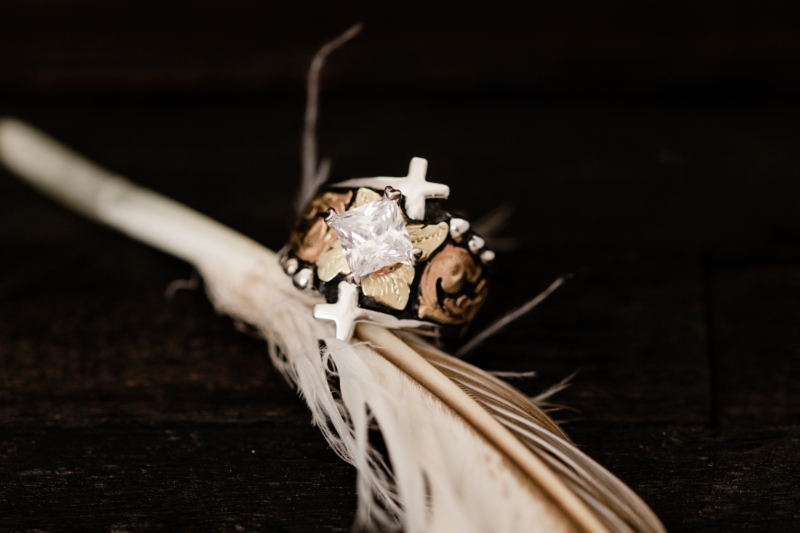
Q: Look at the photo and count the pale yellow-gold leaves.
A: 4